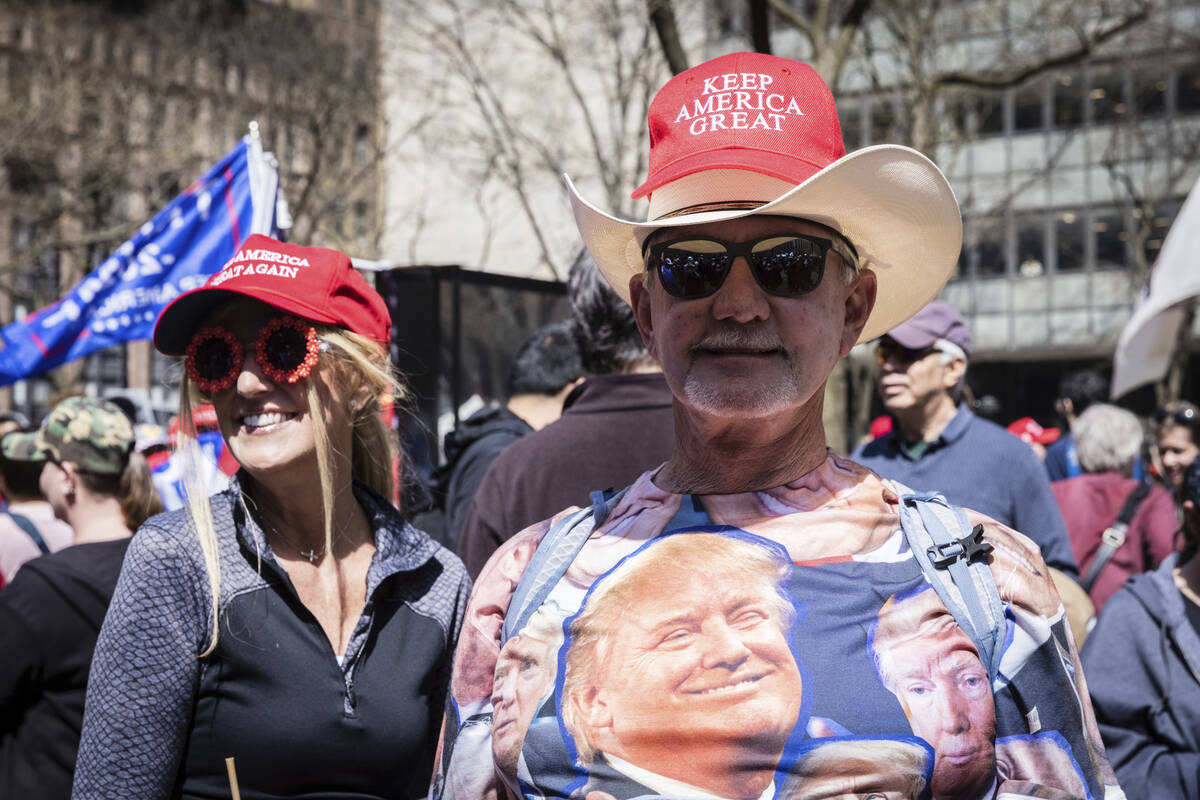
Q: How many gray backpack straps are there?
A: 2